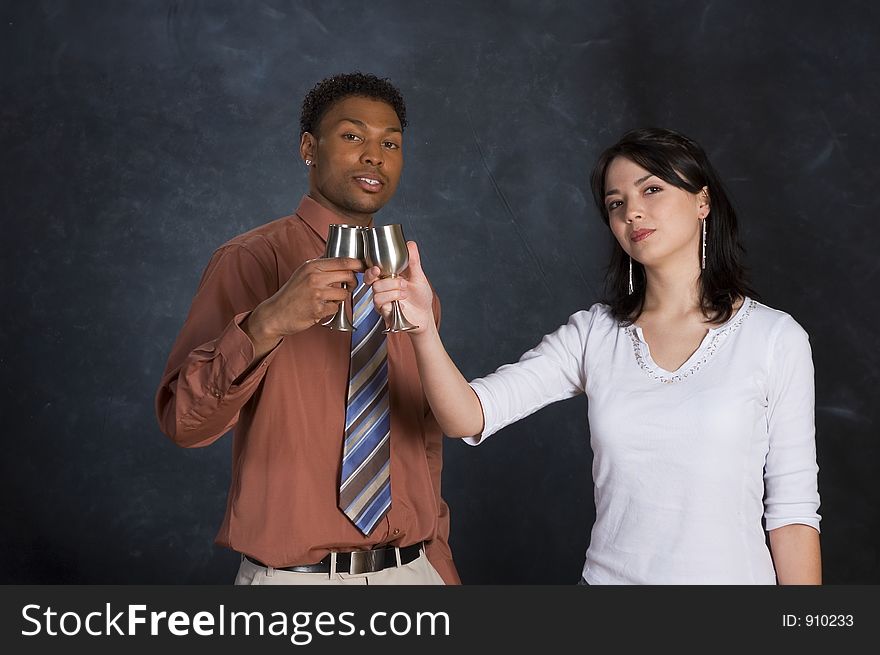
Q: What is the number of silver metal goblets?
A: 2